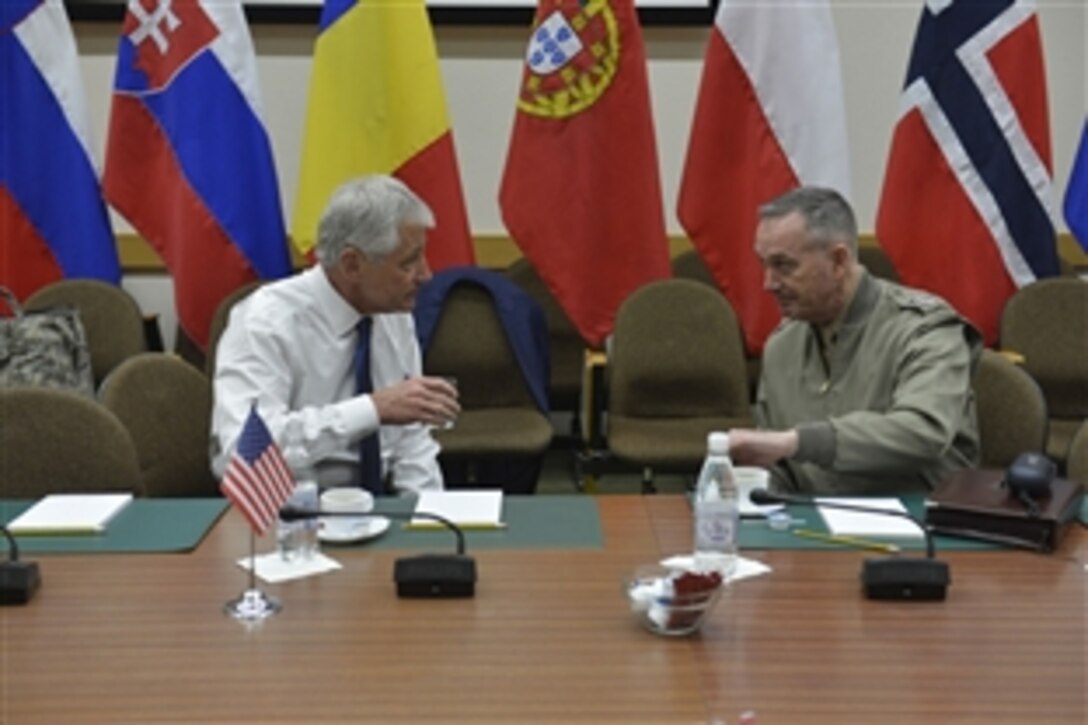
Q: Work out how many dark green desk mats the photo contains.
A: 3